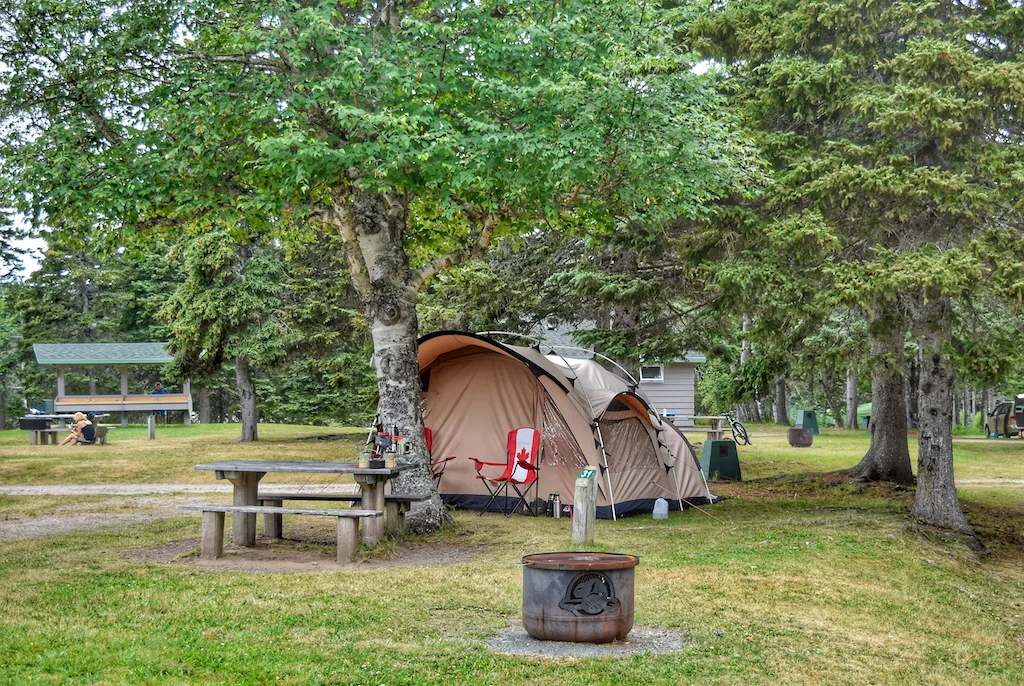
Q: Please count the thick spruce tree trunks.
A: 2